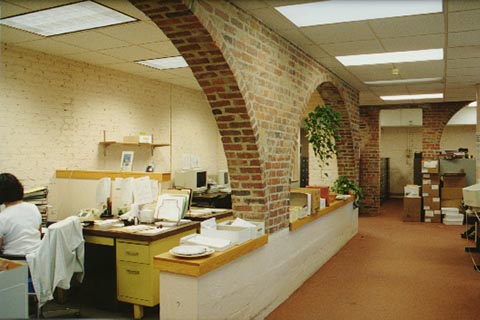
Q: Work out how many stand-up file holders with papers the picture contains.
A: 1